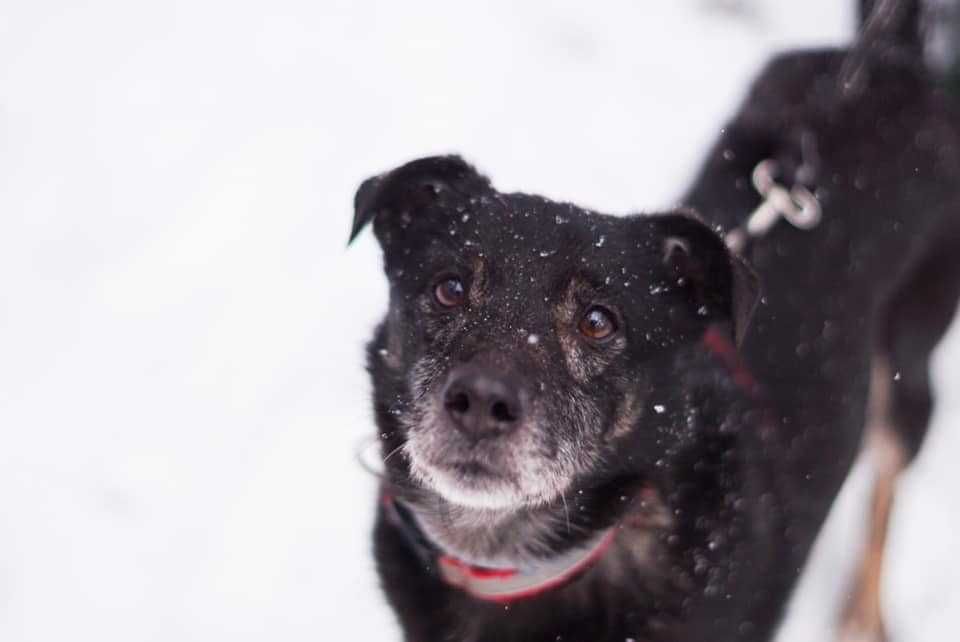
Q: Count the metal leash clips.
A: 1